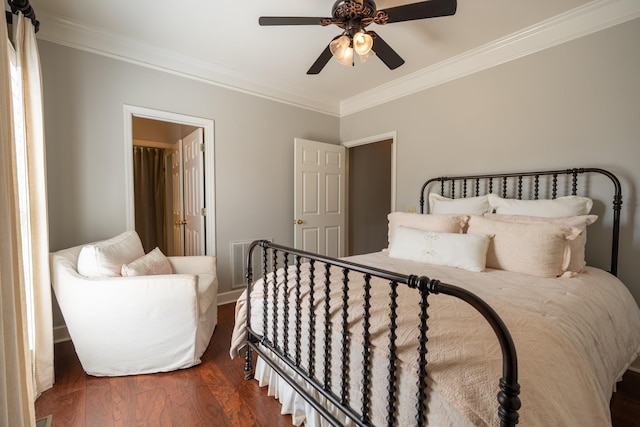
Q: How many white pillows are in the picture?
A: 4